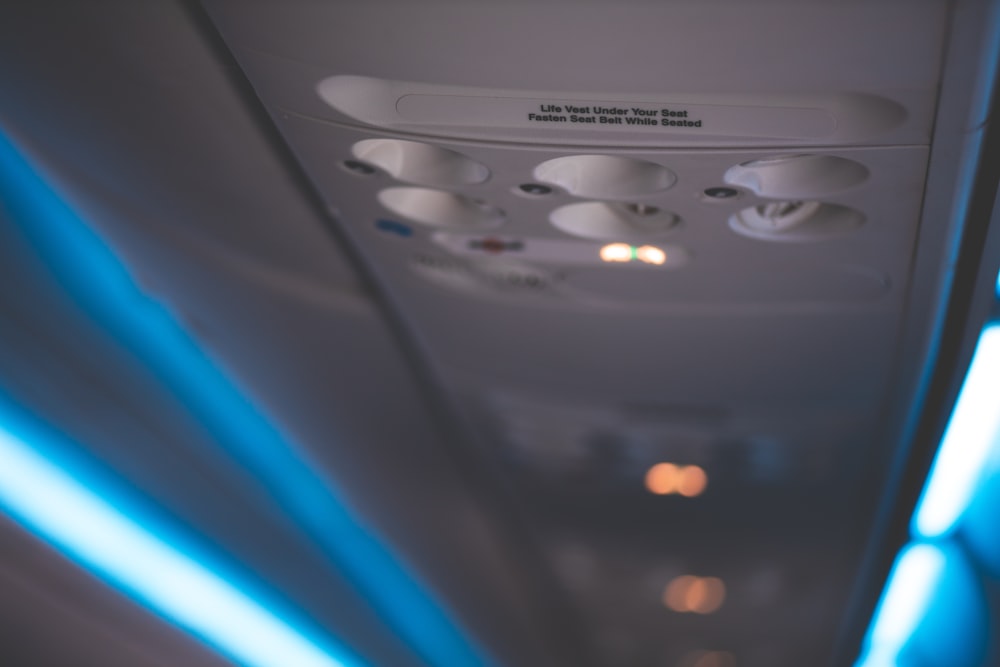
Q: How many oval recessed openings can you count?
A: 6